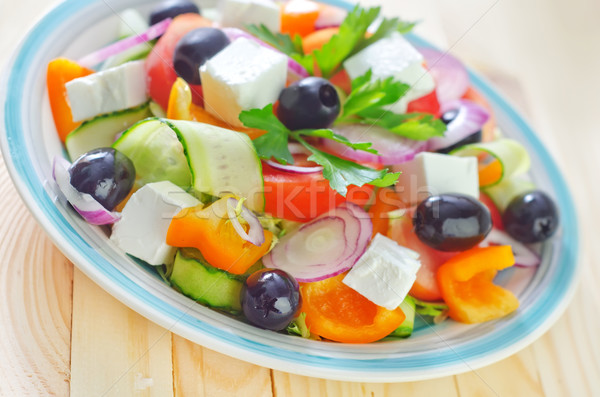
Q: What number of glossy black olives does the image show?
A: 8